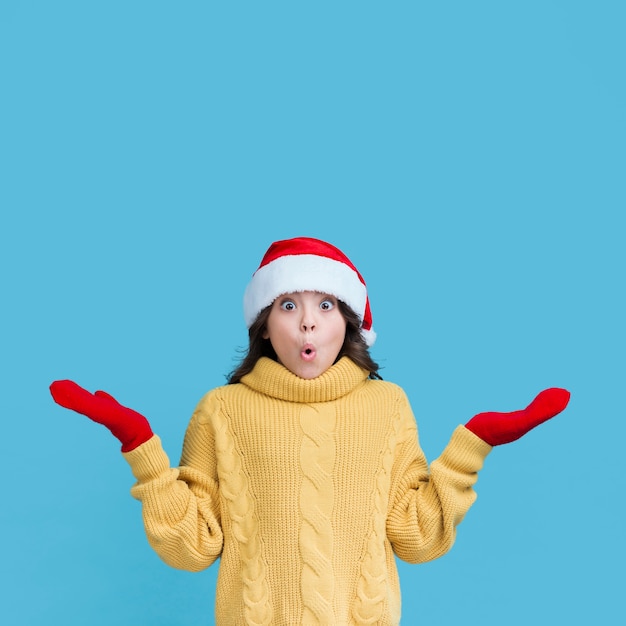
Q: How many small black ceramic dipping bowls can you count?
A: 0